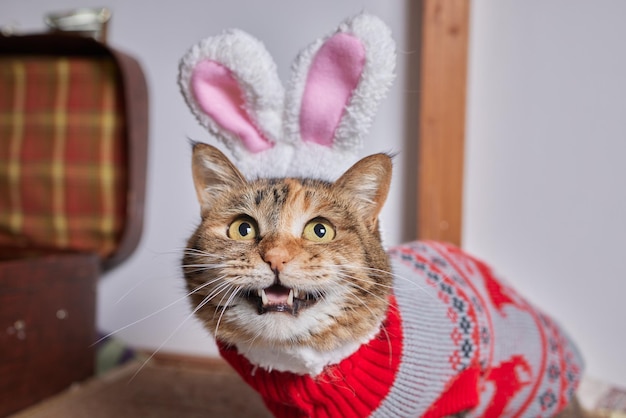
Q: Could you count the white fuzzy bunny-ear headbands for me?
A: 1